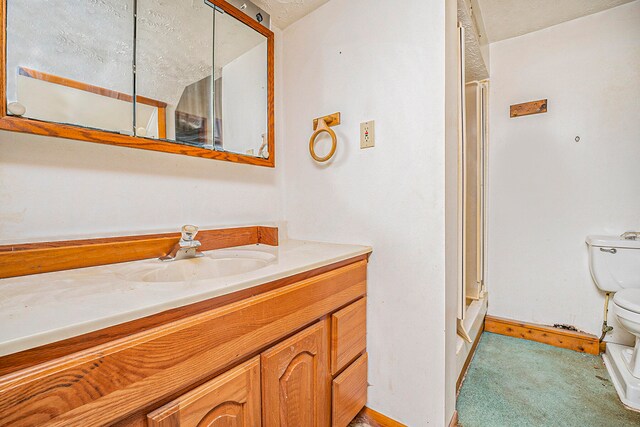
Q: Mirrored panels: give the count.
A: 3